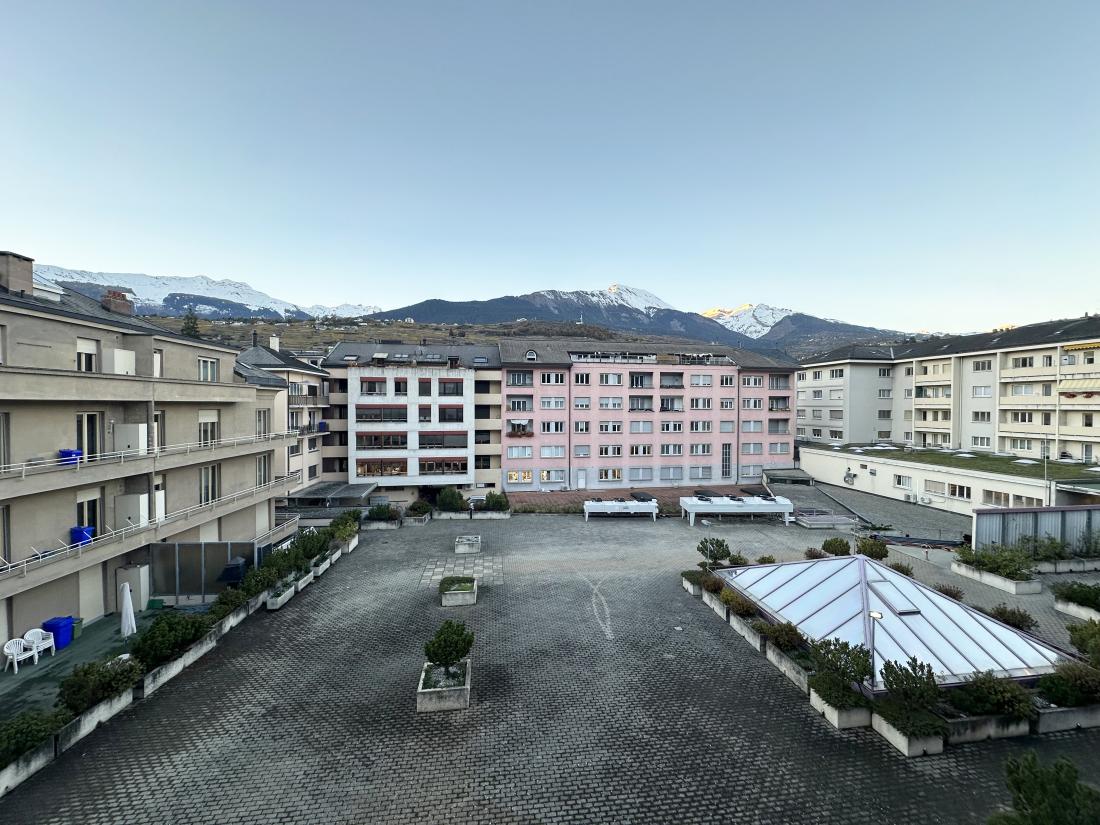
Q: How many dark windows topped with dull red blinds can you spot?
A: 11